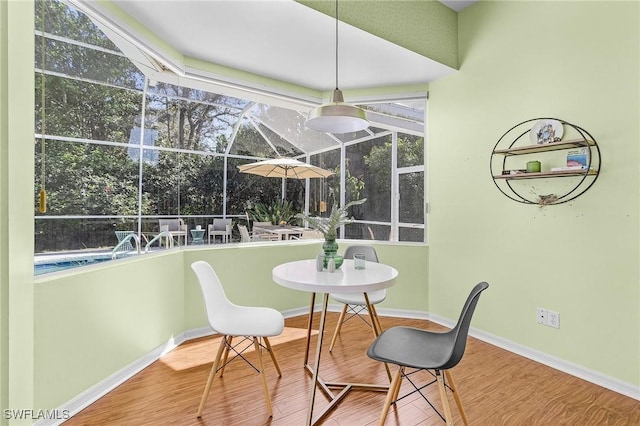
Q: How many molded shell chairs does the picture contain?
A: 3